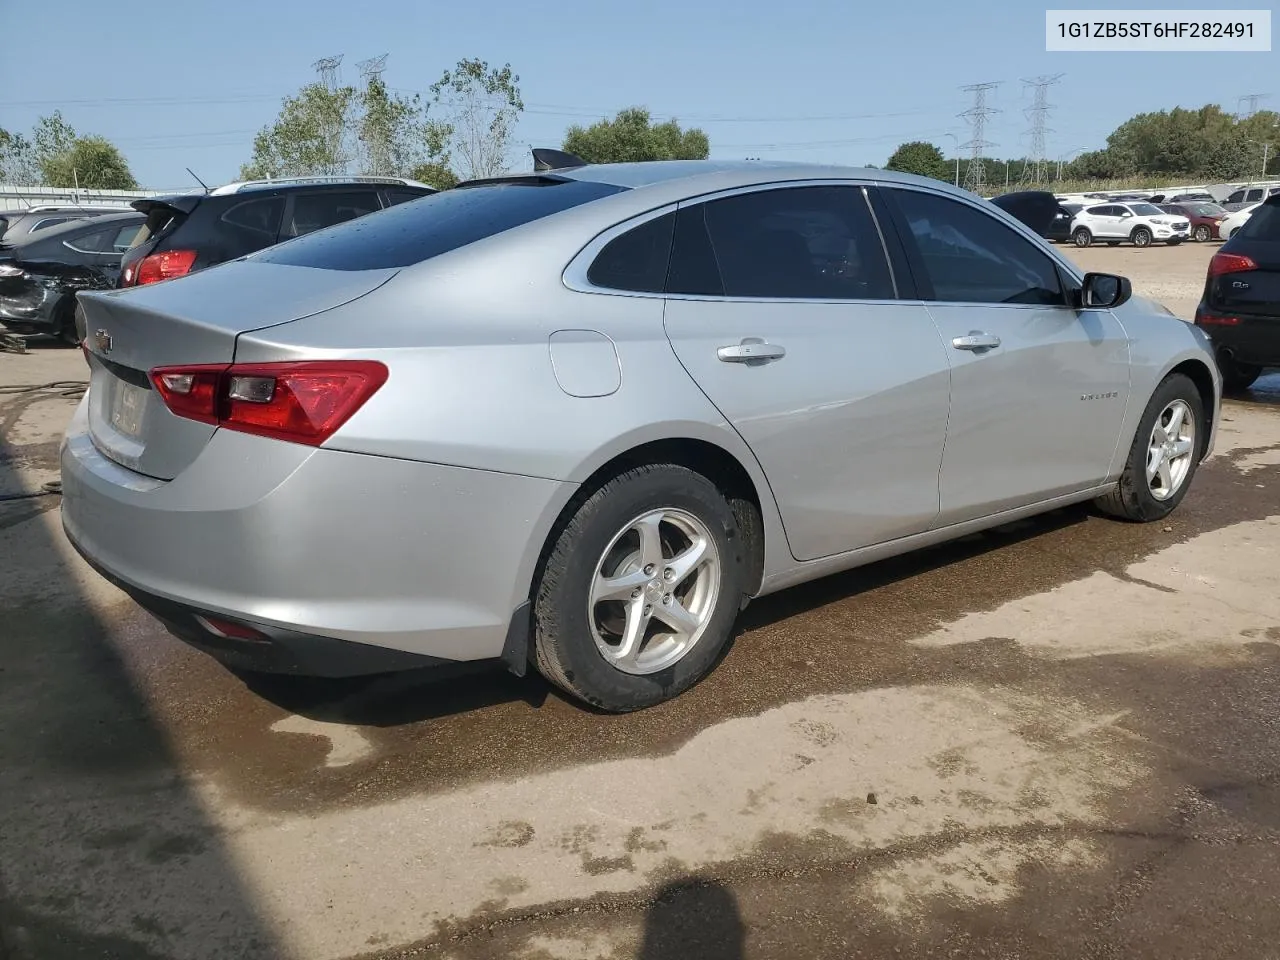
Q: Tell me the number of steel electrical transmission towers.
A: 5